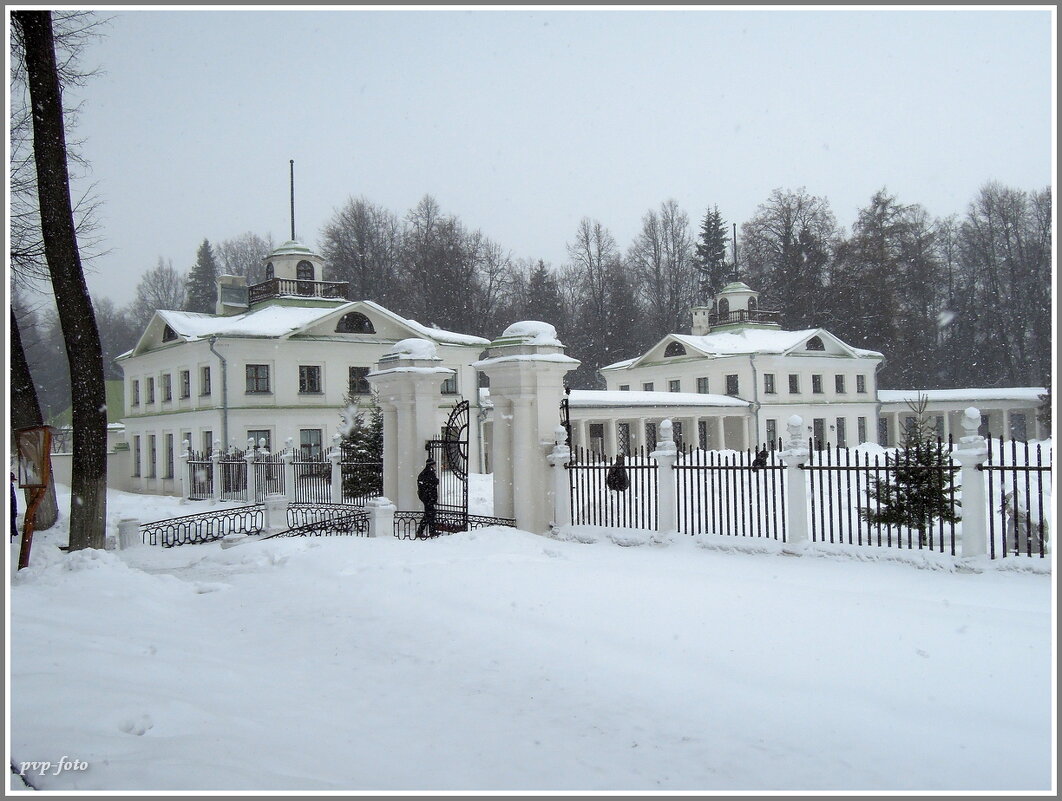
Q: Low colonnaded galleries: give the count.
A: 2